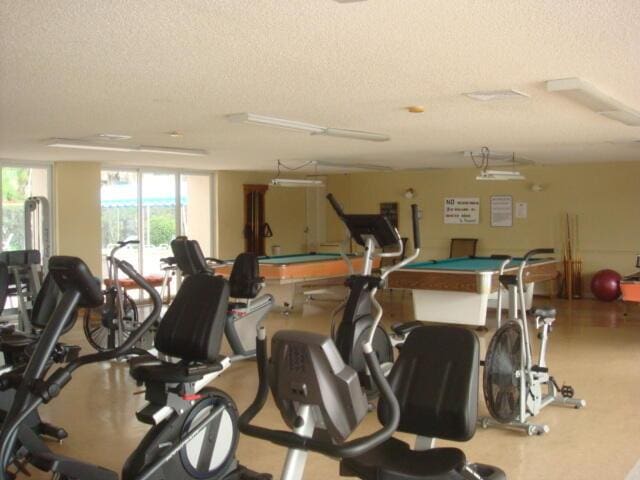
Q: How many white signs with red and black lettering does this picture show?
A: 1